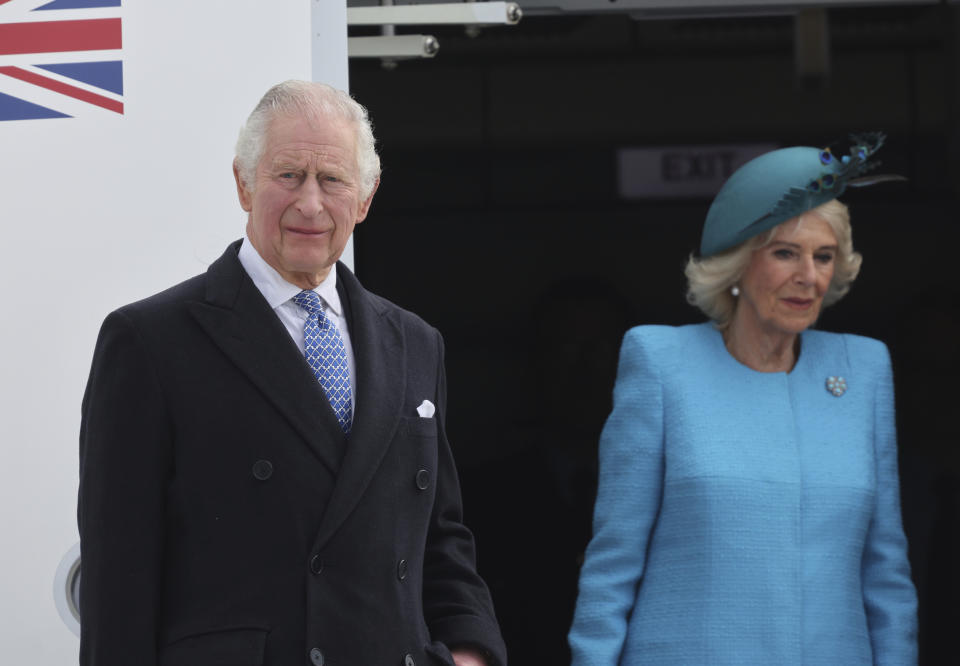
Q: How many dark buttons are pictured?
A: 6